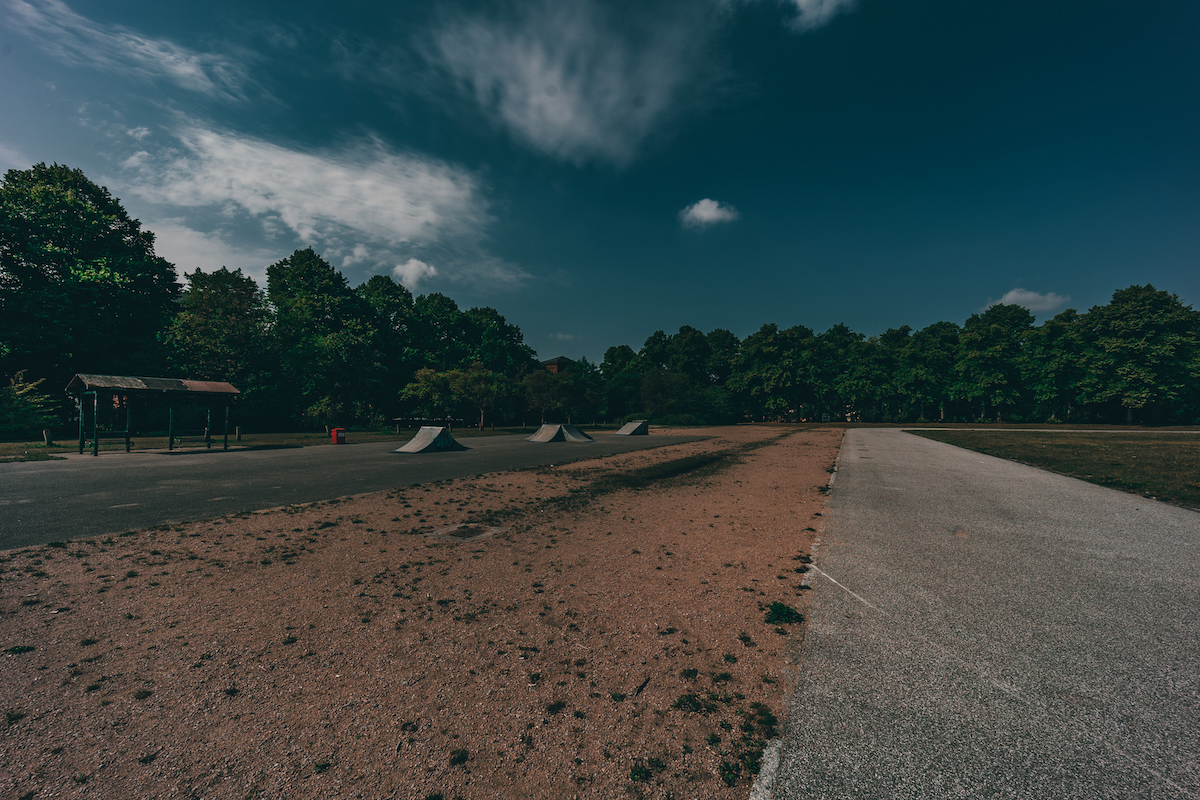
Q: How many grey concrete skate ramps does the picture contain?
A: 3